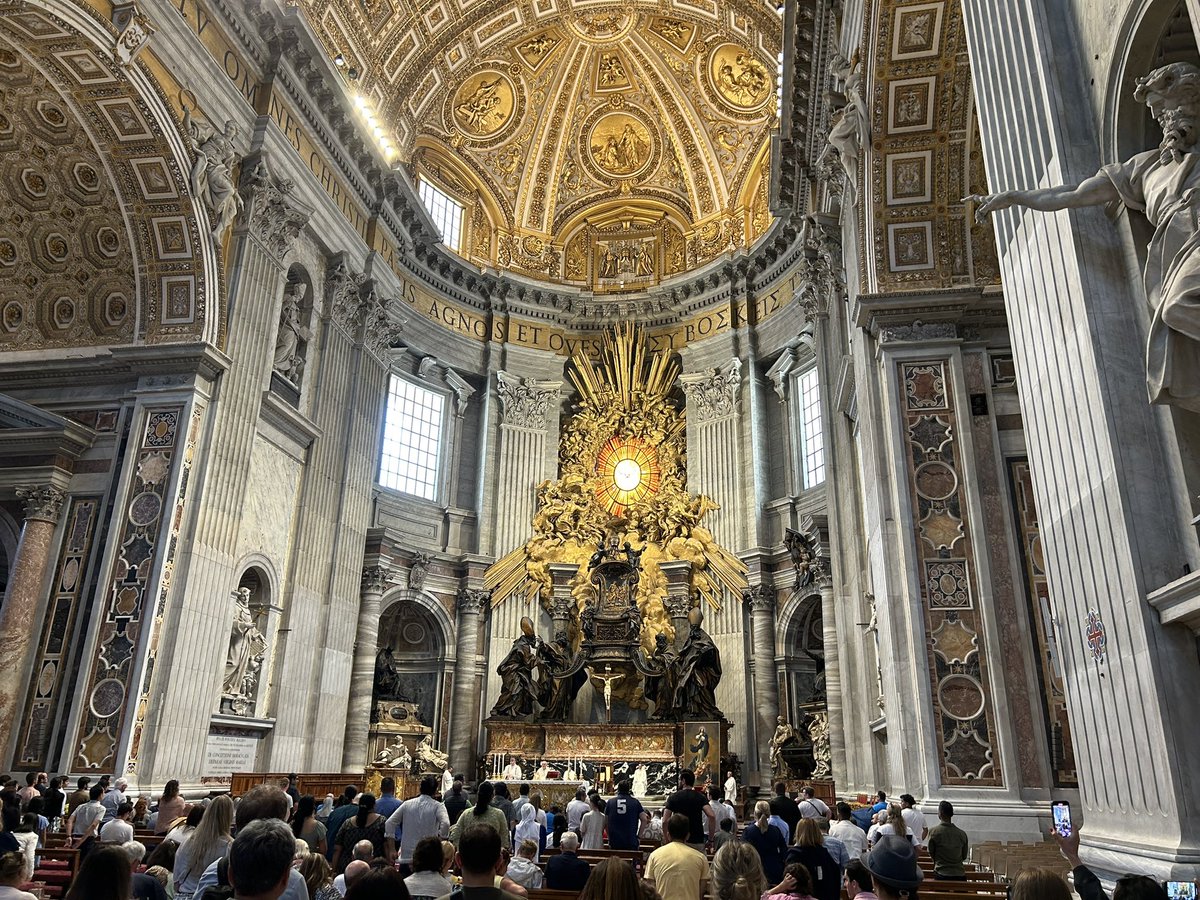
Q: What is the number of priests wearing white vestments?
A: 6